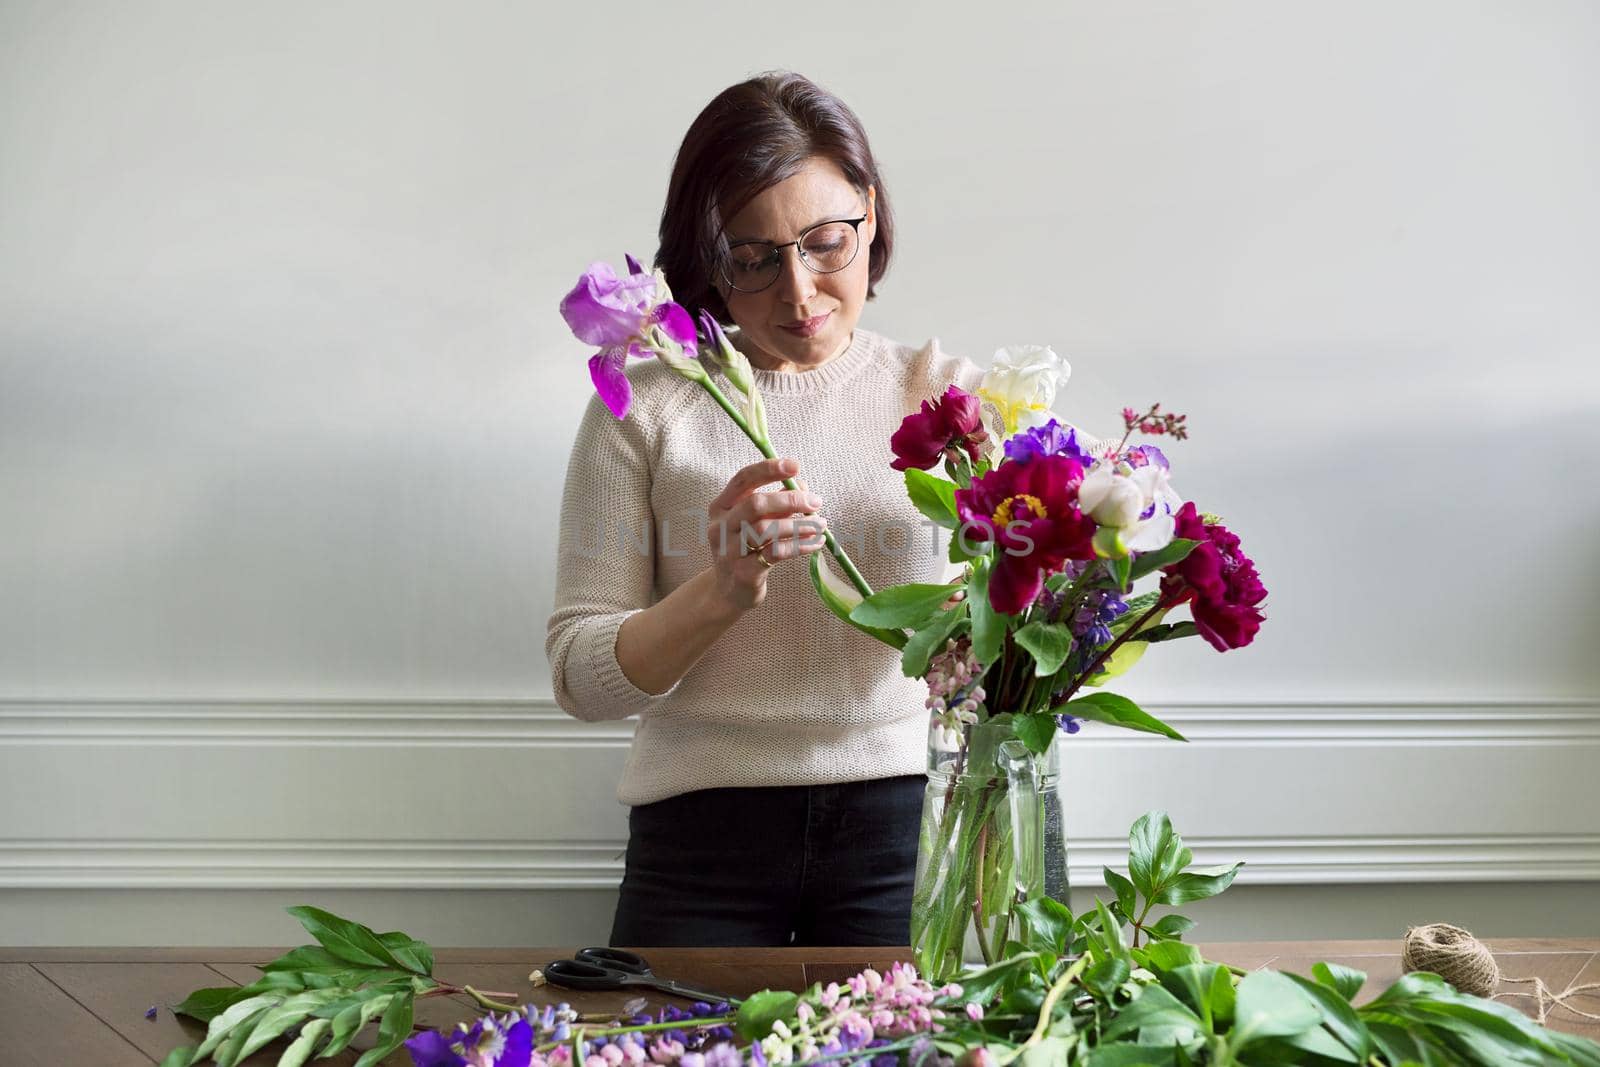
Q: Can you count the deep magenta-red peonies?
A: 3